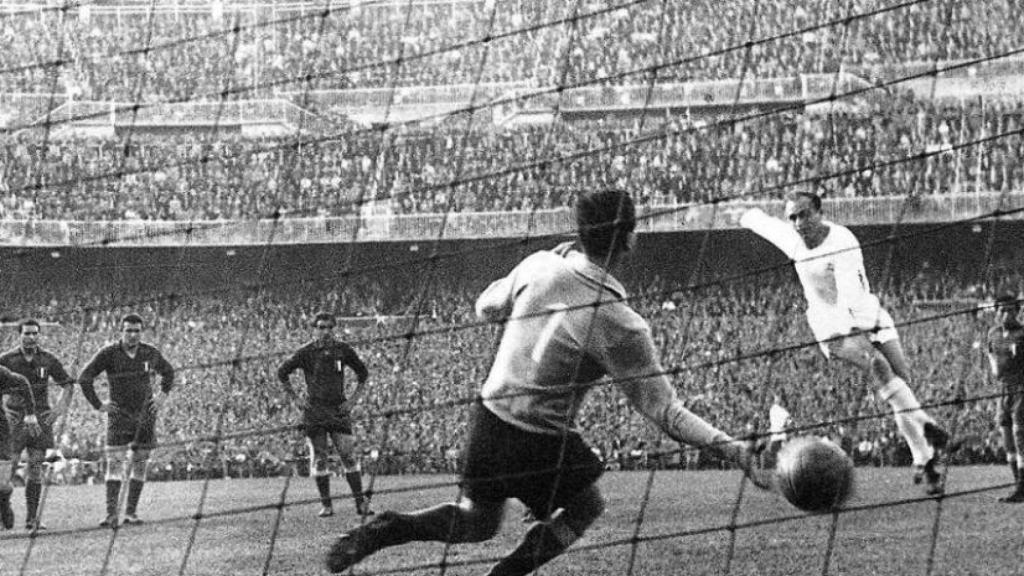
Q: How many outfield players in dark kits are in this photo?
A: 5